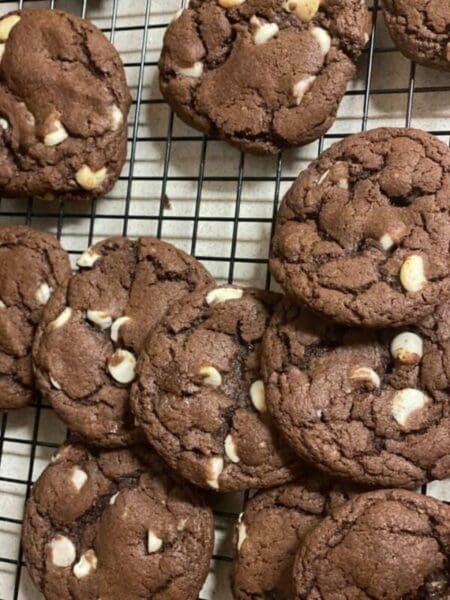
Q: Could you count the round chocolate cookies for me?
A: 11